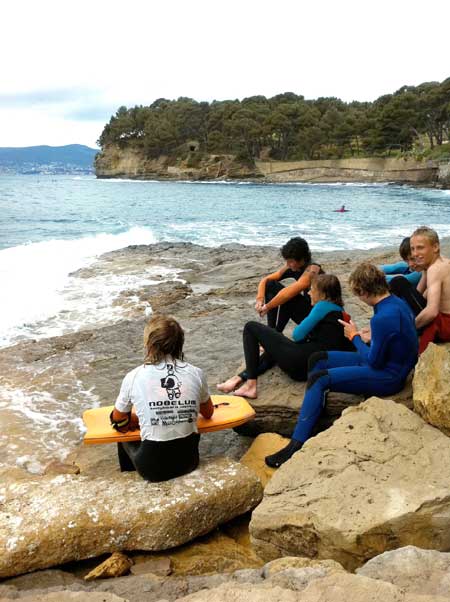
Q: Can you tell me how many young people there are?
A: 6